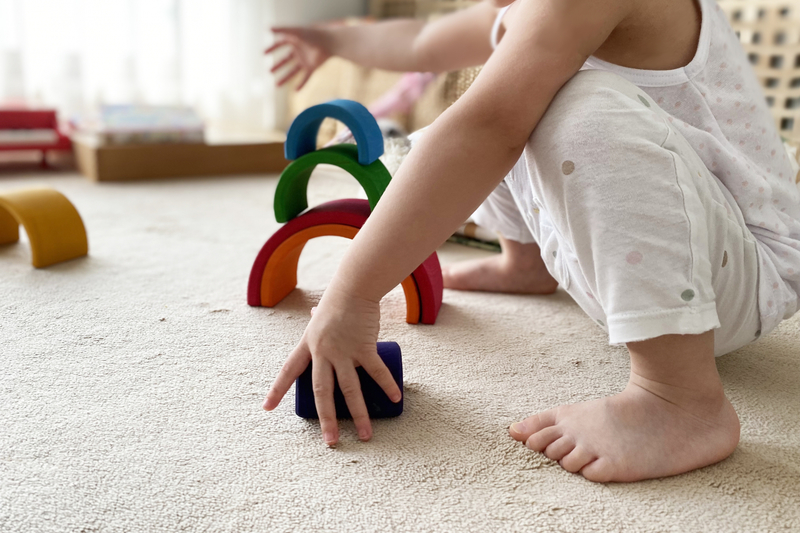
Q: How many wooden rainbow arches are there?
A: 6